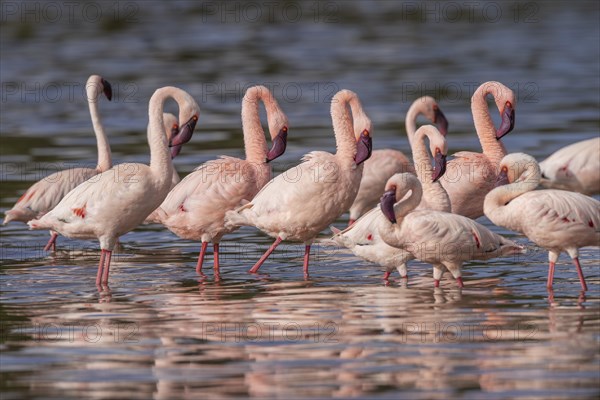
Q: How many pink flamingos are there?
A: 11